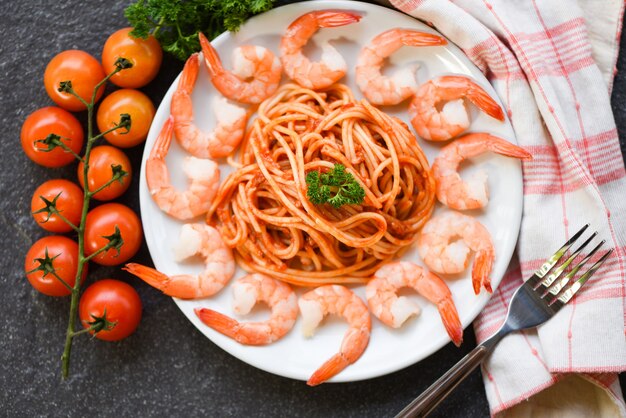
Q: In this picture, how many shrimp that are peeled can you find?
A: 12